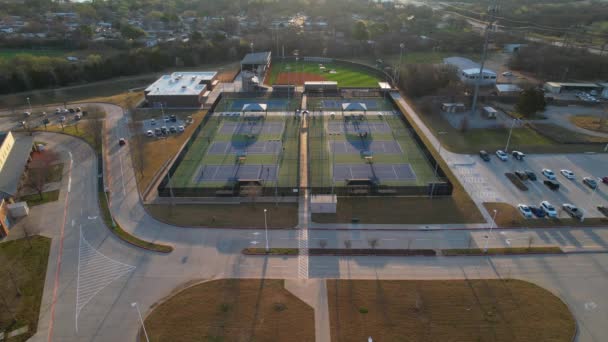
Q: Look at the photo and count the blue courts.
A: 8